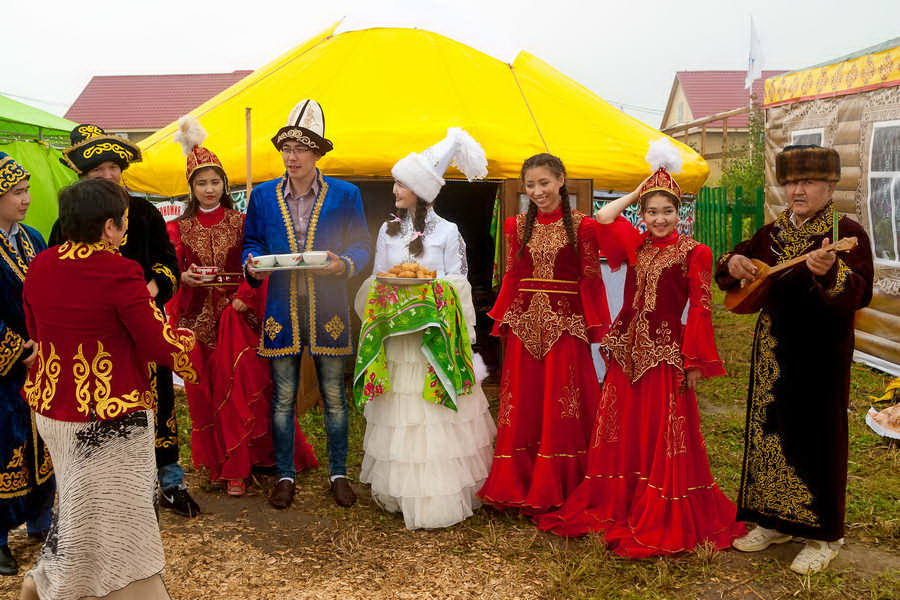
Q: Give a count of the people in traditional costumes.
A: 9